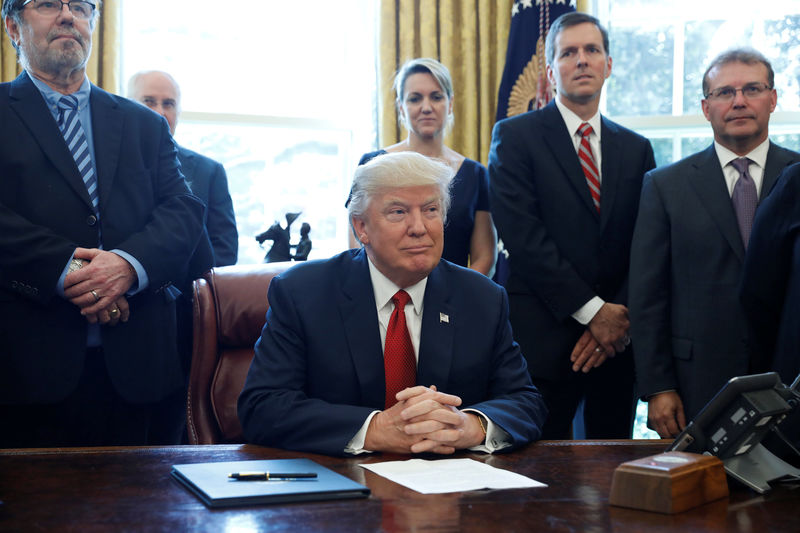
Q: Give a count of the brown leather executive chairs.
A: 1